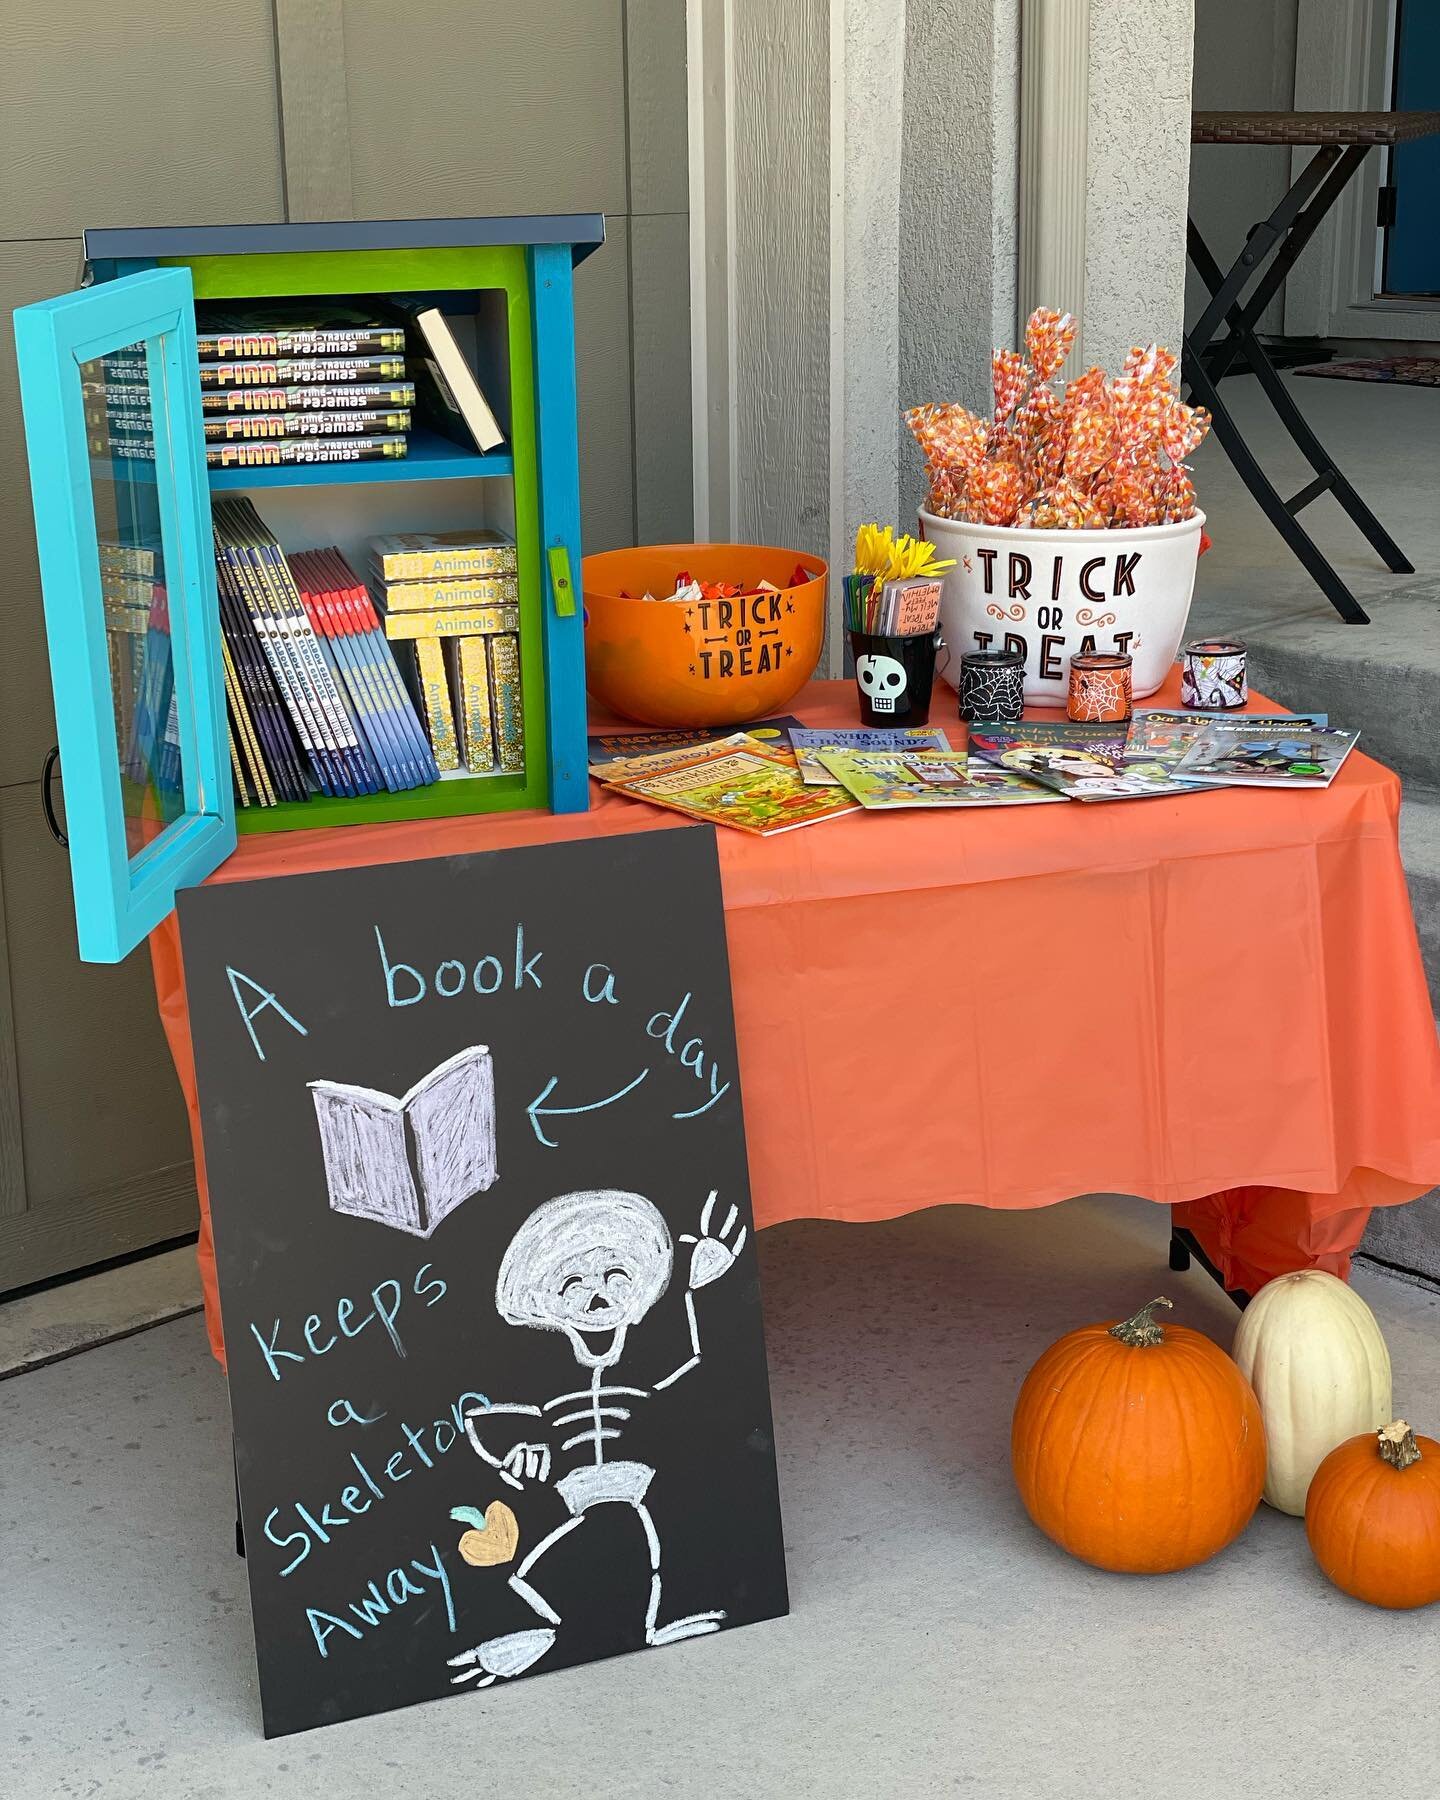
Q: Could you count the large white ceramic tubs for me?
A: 1